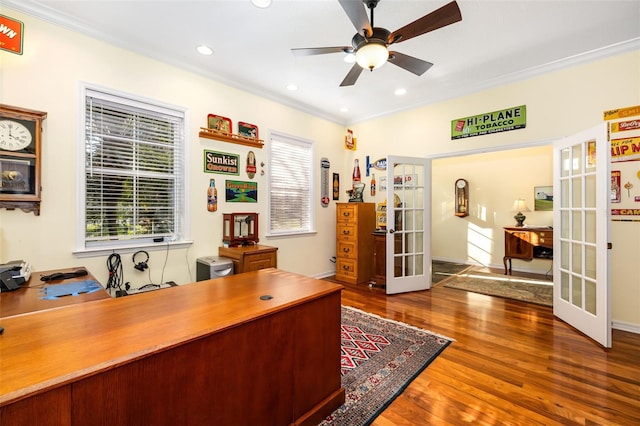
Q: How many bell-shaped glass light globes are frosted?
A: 1